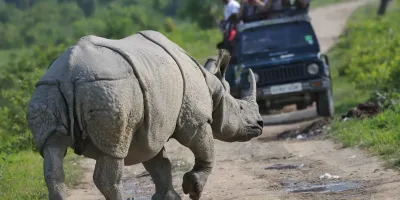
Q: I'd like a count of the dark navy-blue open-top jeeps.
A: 1